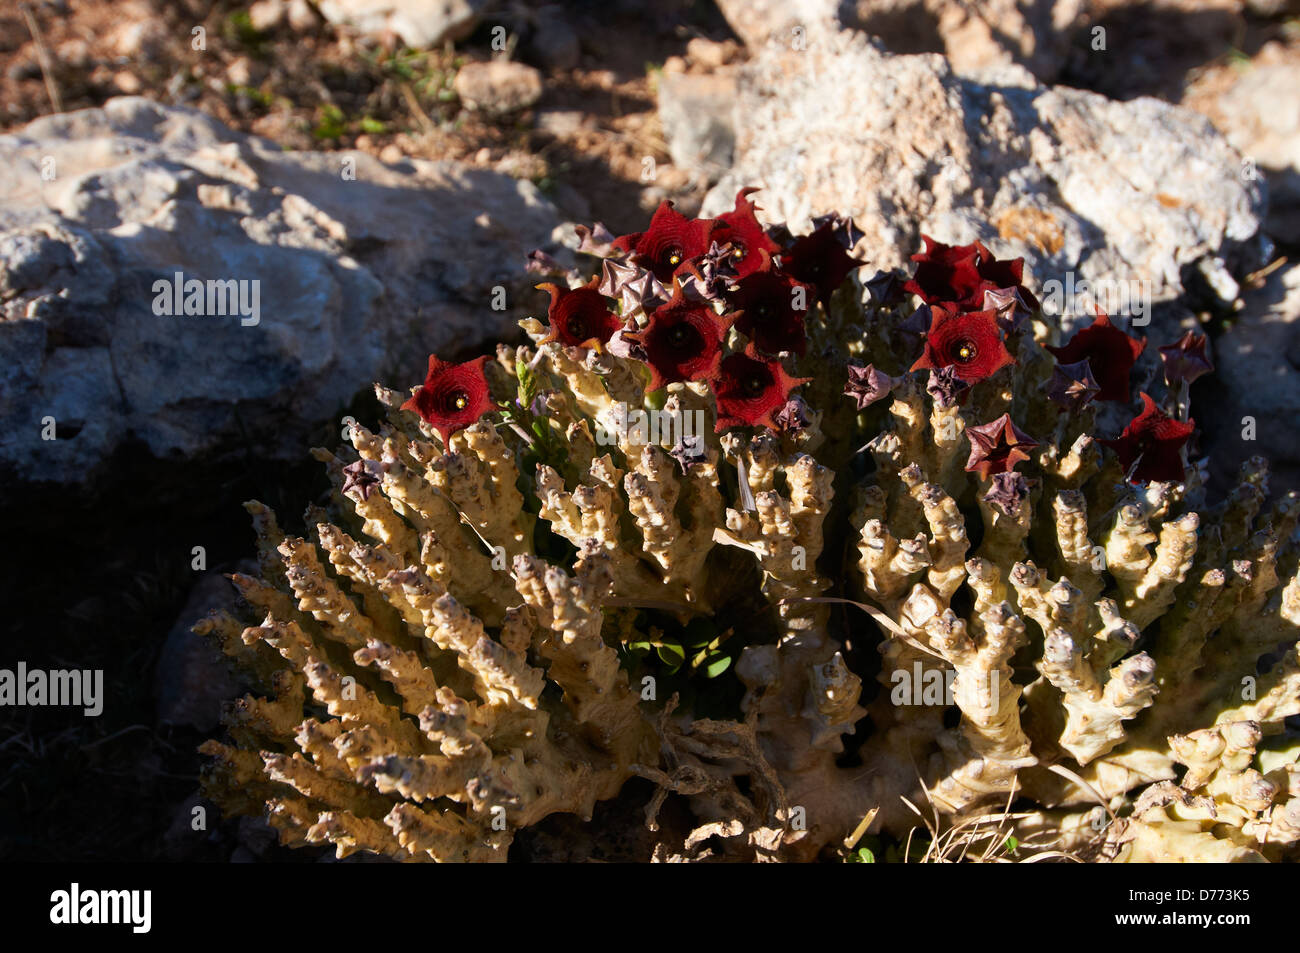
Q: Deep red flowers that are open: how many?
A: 13